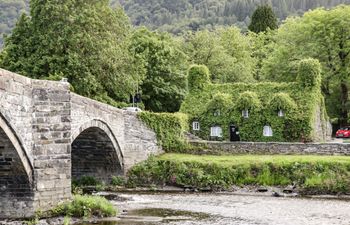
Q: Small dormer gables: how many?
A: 3